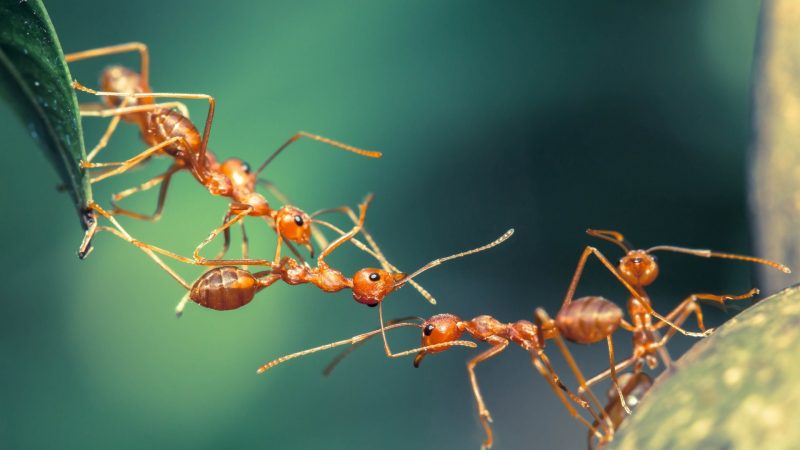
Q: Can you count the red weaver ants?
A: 5